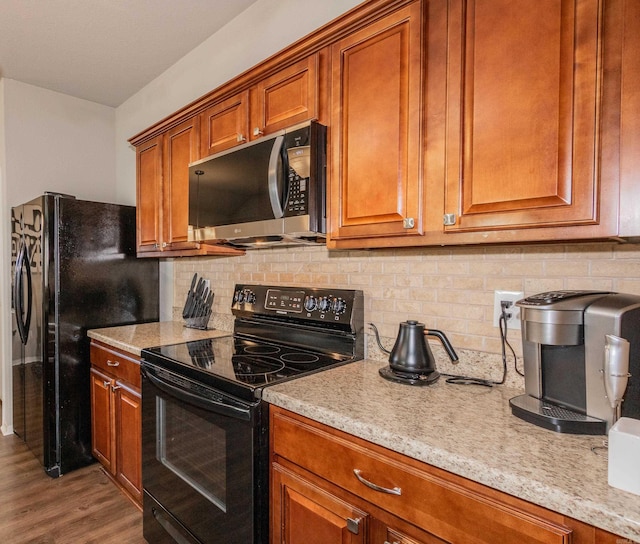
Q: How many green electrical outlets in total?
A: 0